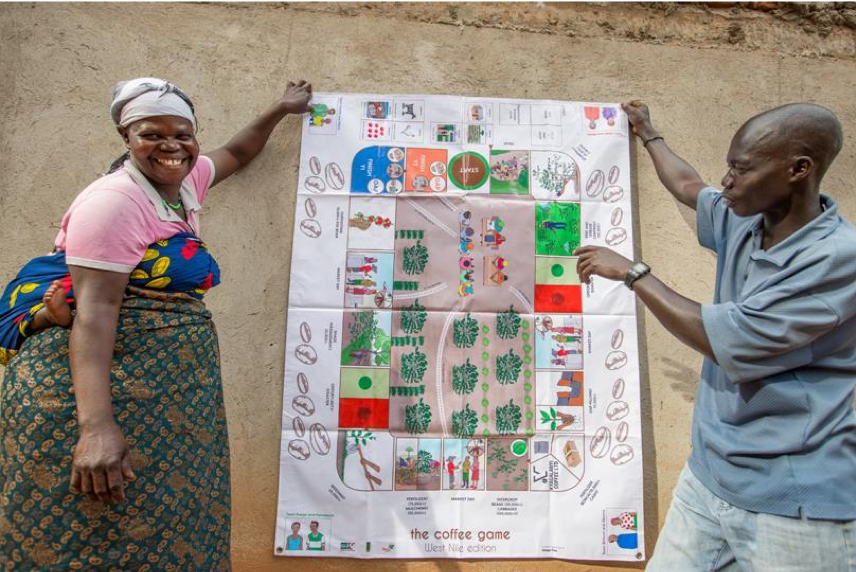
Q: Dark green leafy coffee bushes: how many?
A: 10